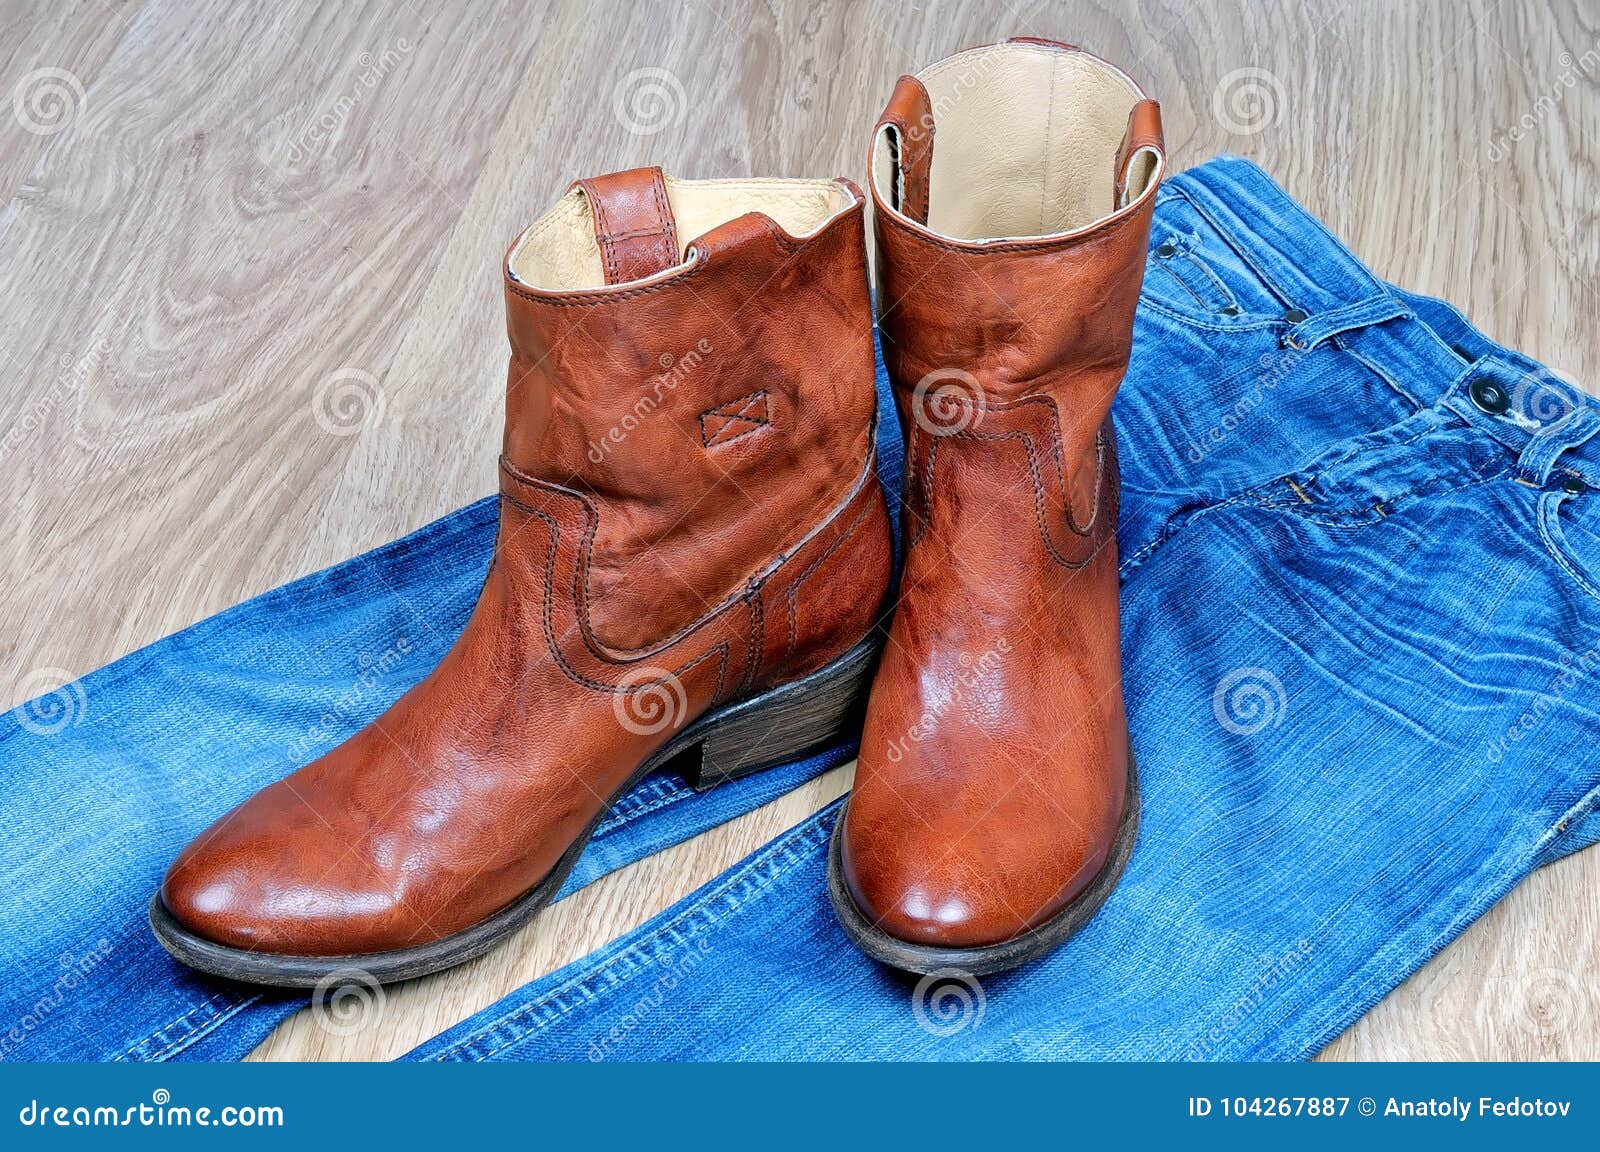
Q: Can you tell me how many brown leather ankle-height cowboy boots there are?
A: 2